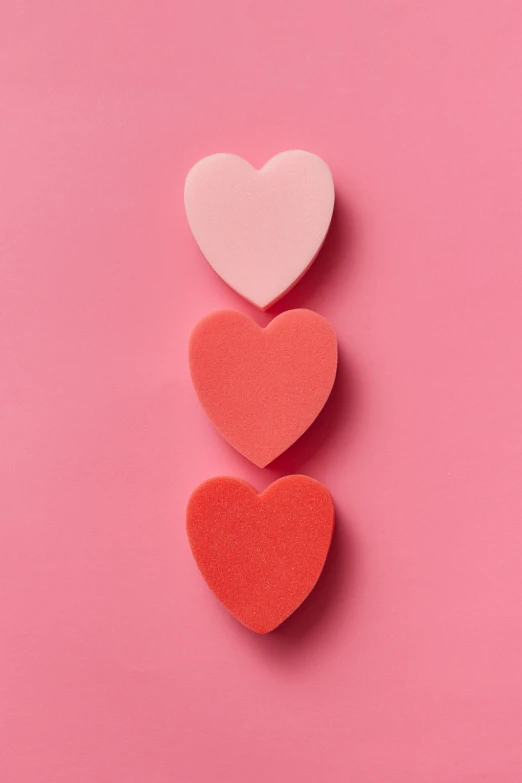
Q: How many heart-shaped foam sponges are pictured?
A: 3